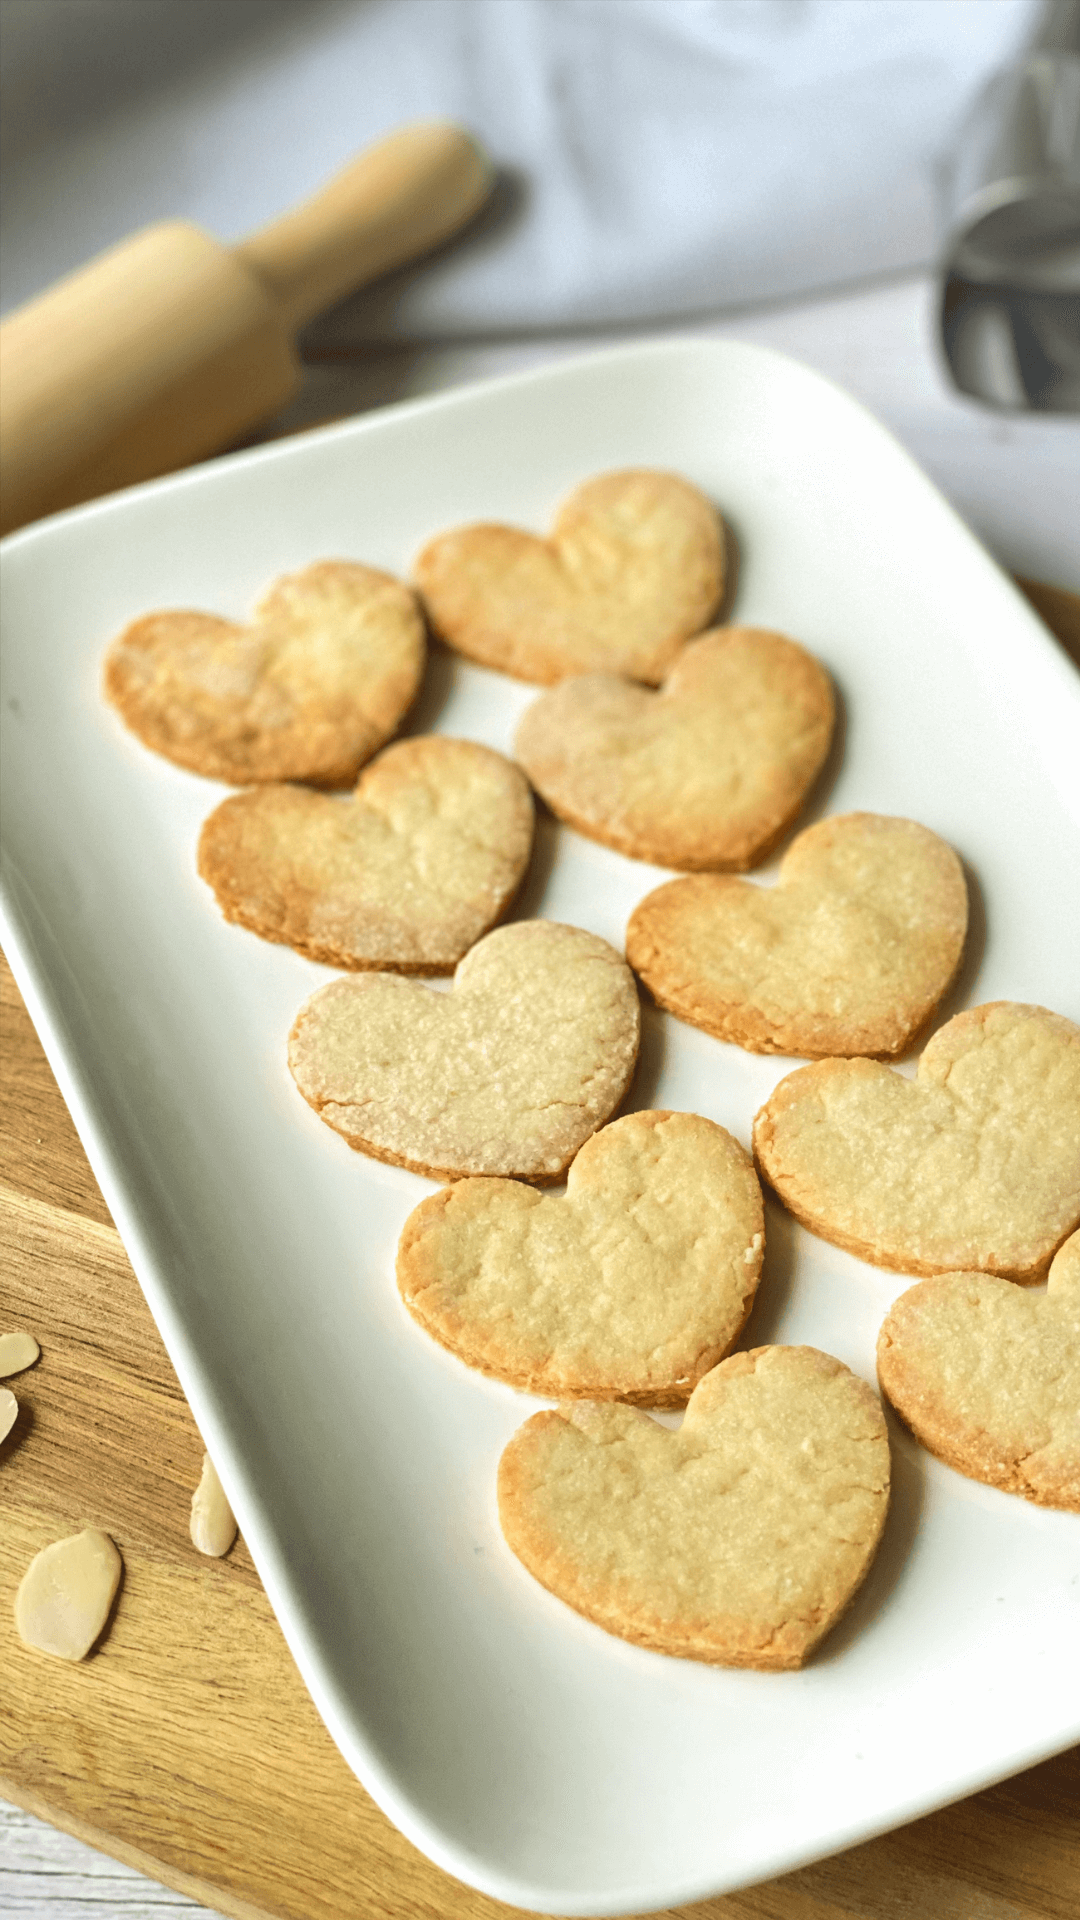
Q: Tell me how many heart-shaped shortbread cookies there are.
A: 10